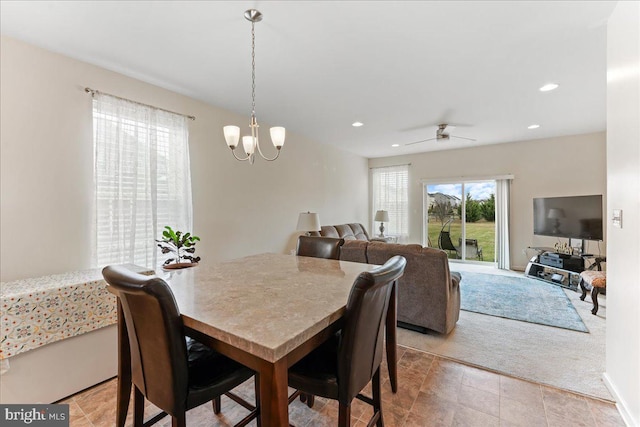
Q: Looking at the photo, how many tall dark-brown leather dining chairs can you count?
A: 3